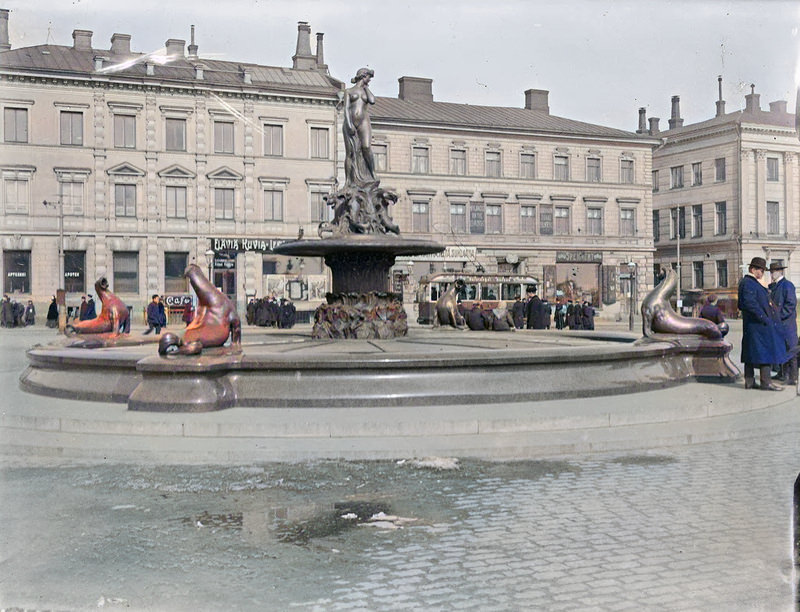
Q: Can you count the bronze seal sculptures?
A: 4